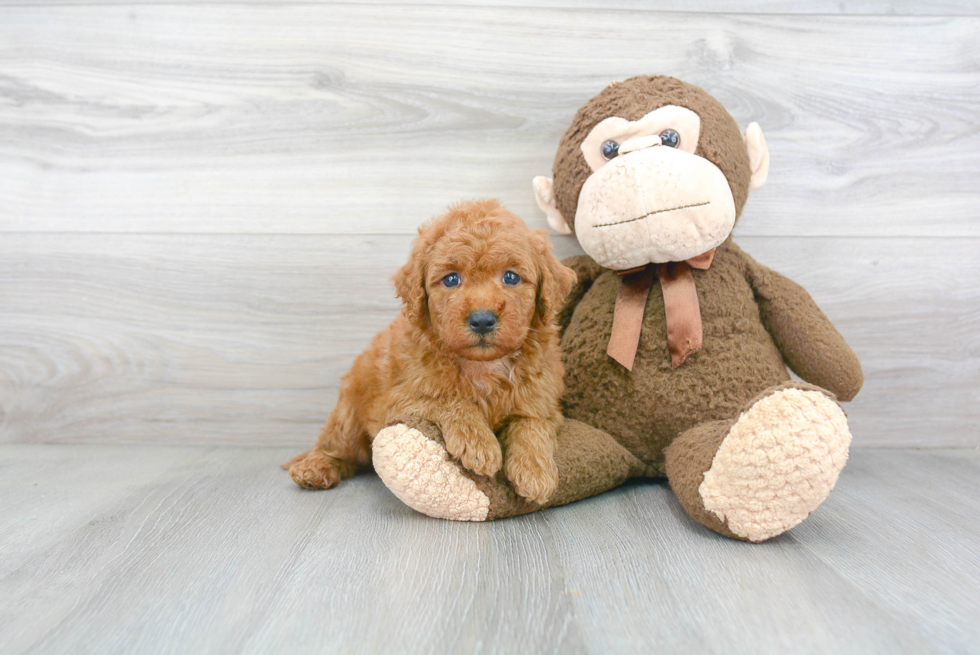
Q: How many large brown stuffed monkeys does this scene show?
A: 1